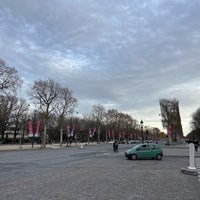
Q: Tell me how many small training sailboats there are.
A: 0